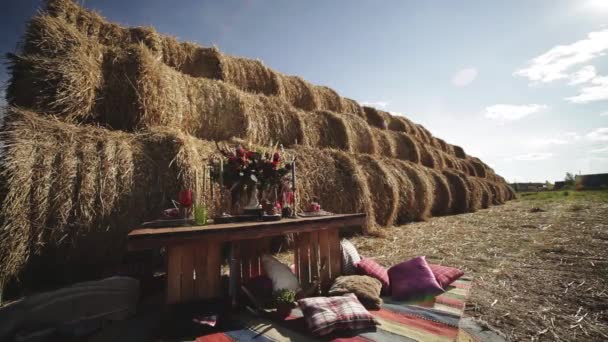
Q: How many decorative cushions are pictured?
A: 7